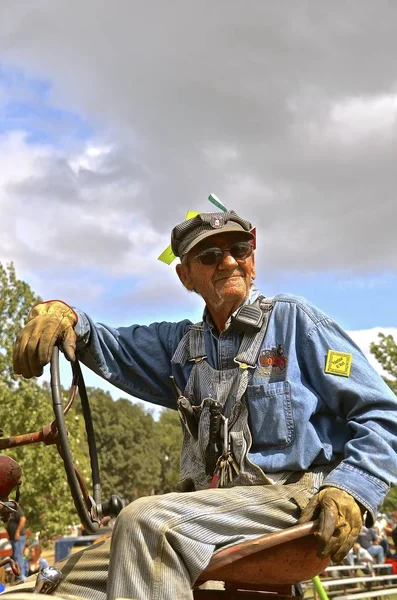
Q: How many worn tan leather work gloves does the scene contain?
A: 2